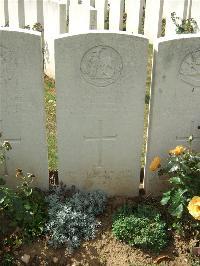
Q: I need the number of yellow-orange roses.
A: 3